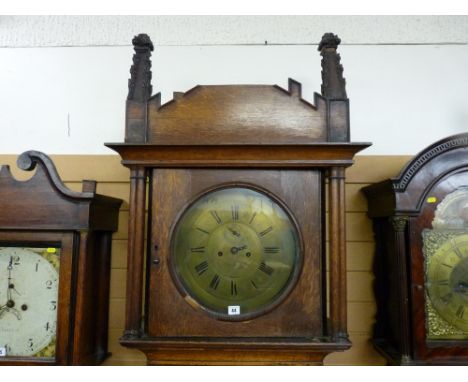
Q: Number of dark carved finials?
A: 2